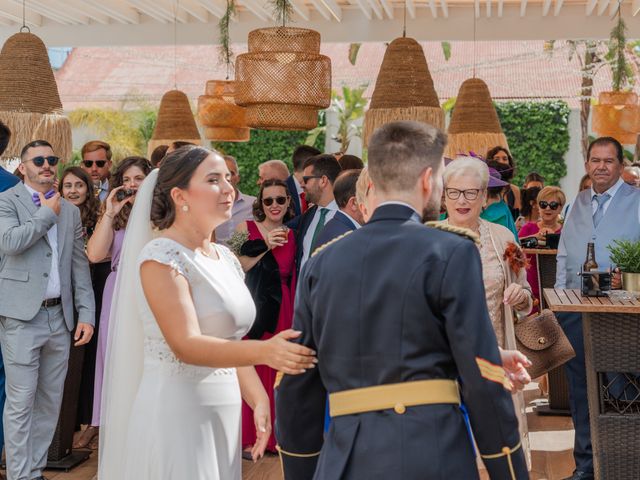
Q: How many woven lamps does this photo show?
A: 7